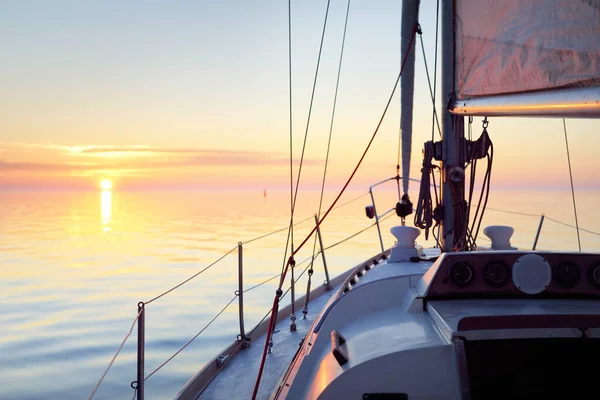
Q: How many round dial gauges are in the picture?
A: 4